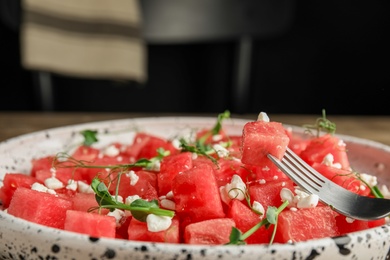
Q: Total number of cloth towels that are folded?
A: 1